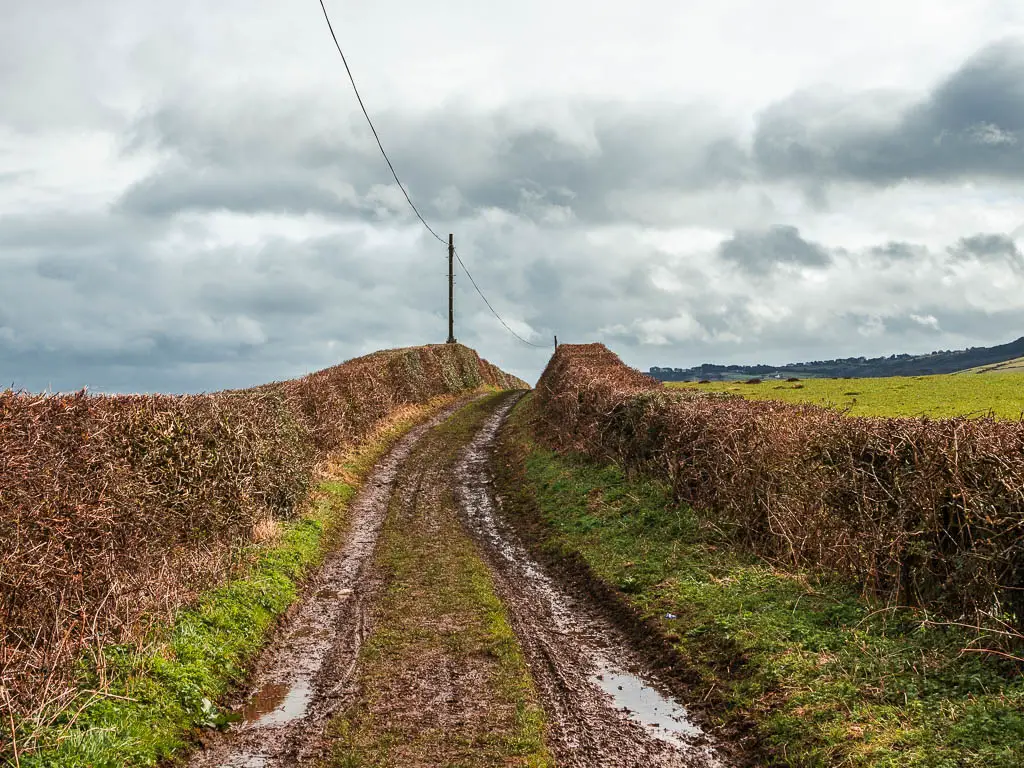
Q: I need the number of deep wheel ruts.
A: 2